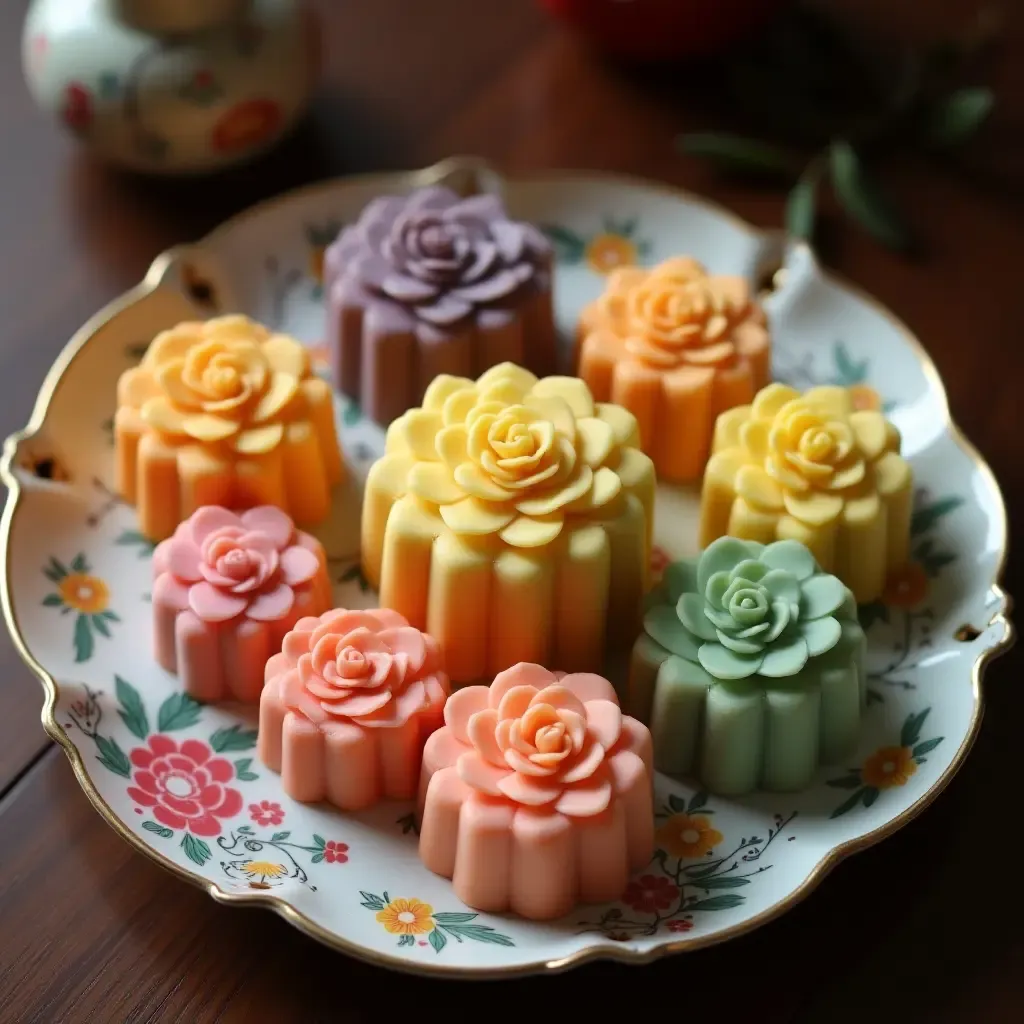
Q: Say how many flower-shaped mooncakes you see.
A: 9